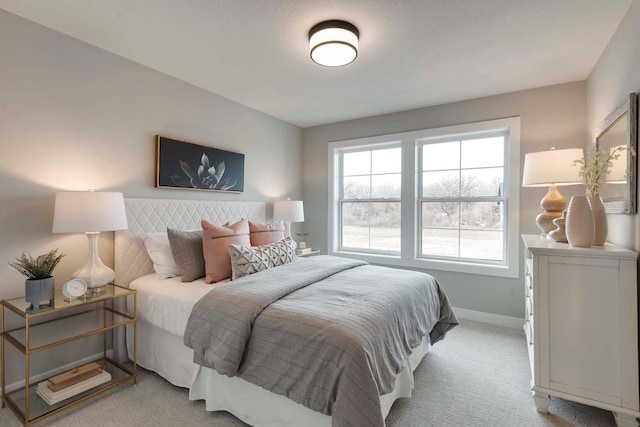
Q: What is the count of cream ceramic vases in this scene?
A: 2